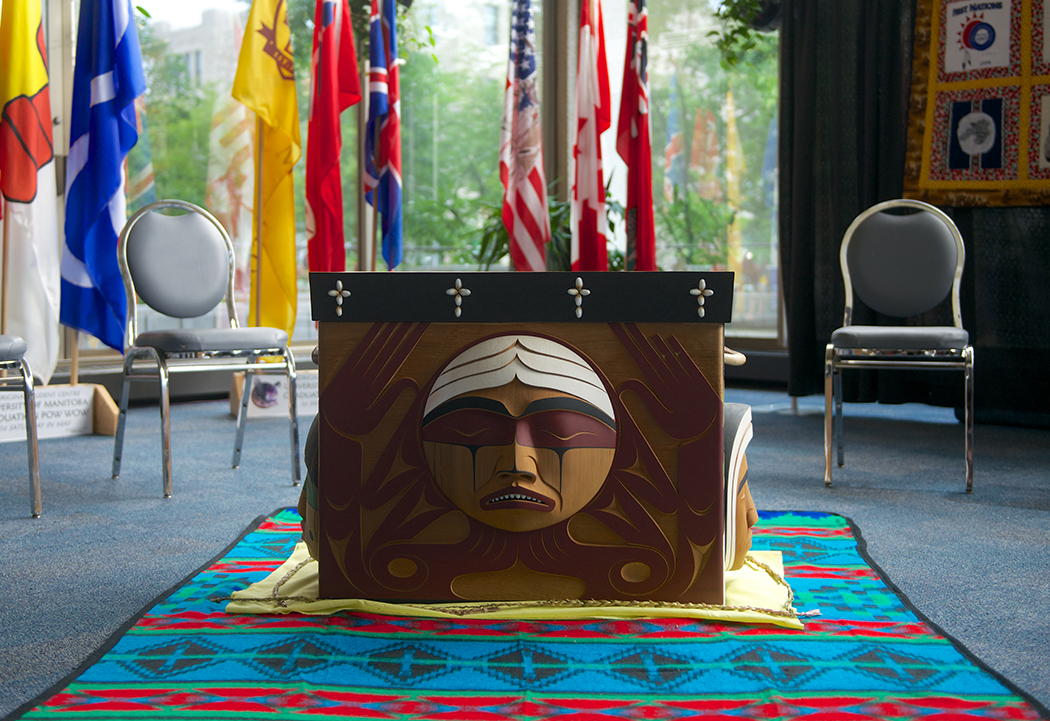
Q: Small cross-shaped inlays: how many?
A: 4